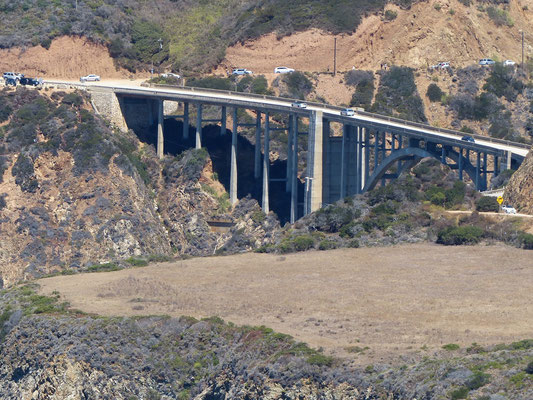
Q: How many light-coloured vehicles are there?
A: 11